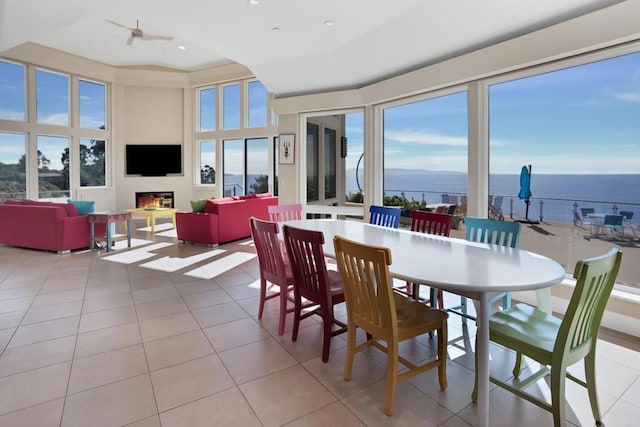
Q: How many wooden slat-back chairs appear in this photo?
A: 8